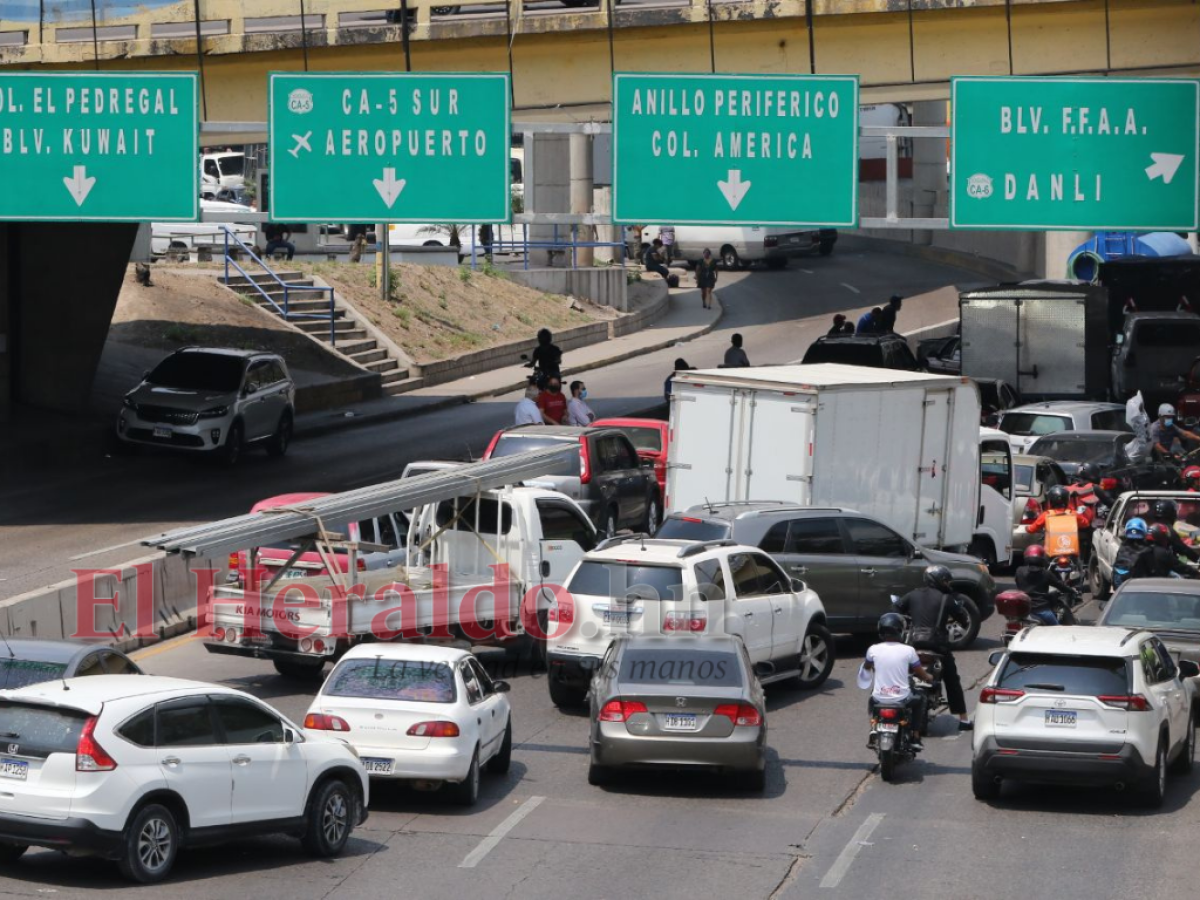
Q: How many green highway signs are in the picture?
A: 4